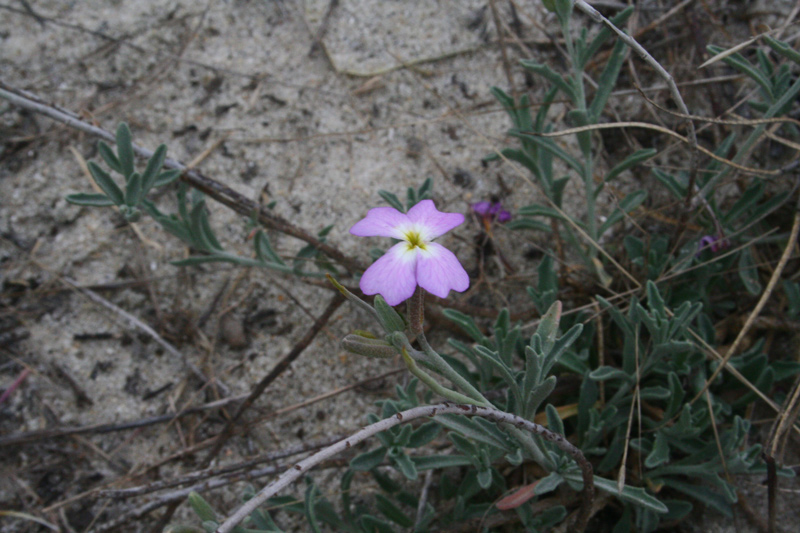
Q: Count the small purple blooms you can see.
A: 2